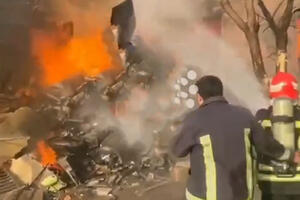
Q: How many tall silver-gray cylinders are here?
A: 1